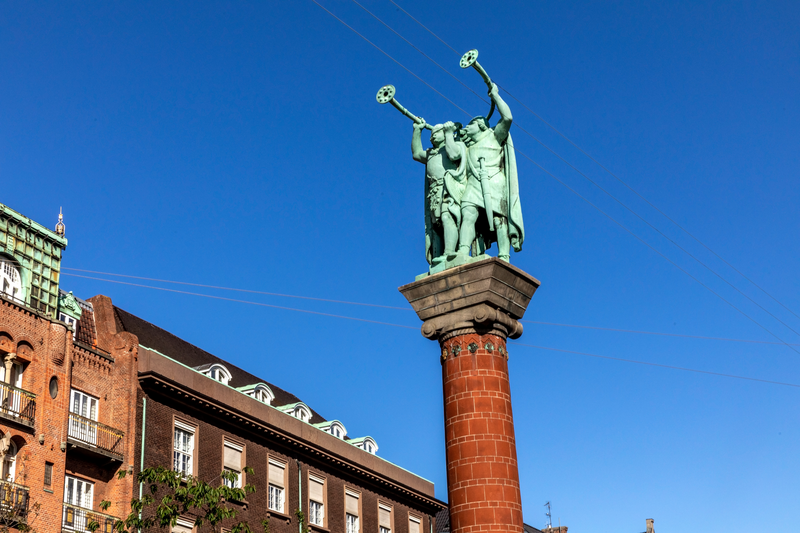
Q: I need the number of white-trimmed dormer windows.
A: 5